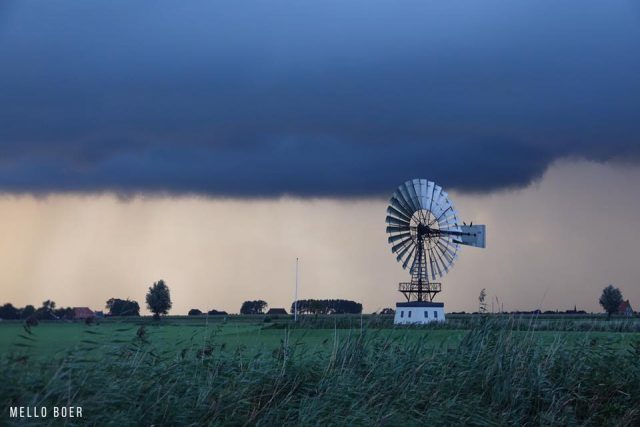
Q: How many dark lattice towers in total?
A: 1